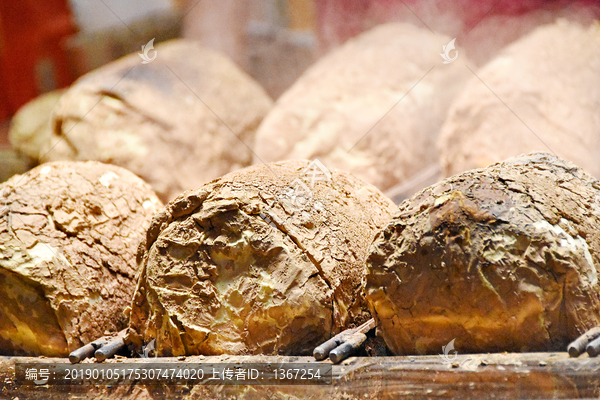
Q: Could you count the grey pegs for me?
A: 6